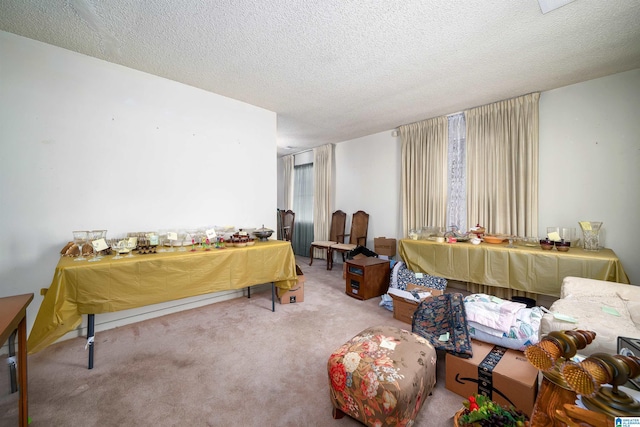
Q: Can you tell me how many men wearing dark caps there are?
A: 0